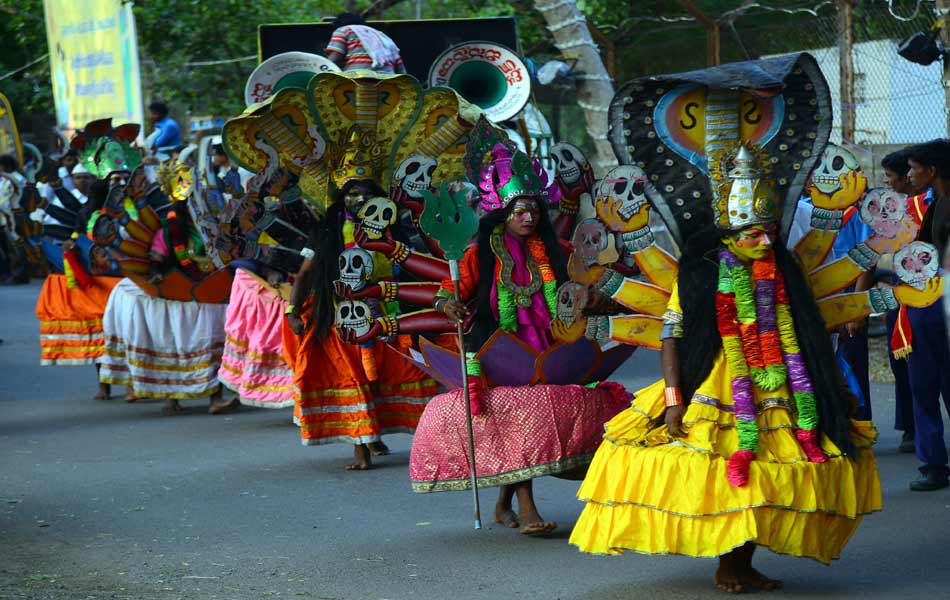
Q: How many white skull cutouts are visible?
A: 11